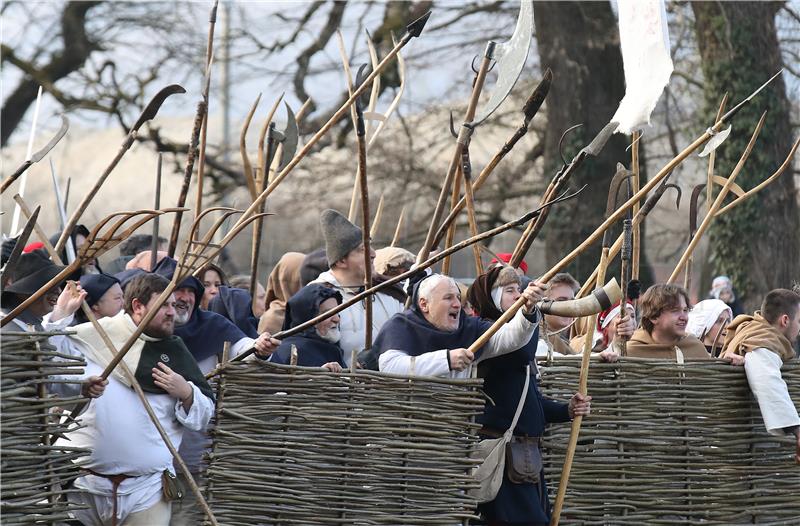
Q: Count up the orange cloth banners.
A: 0